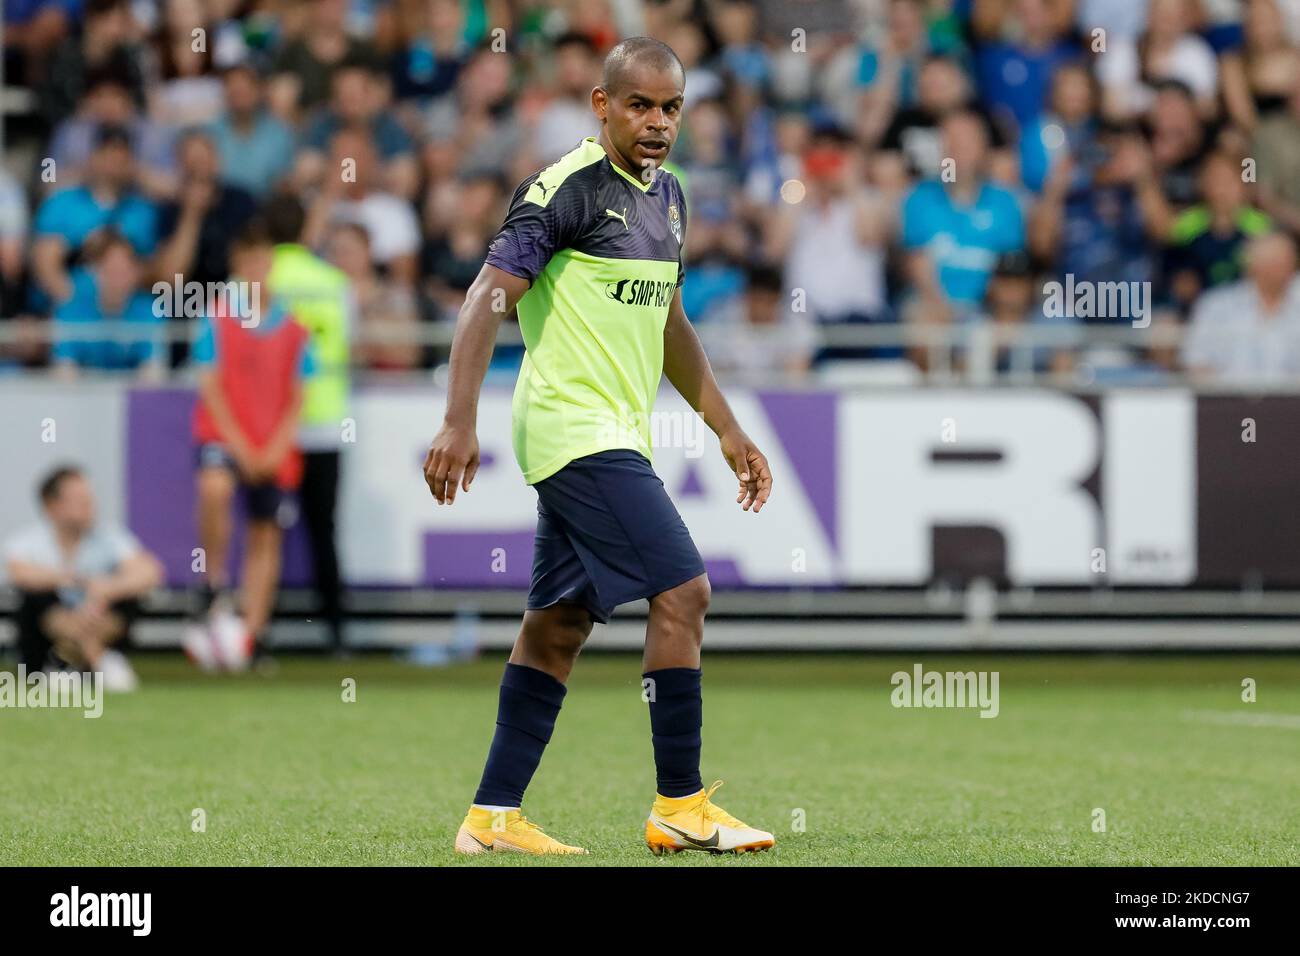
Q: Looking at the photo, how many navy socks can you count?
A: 2